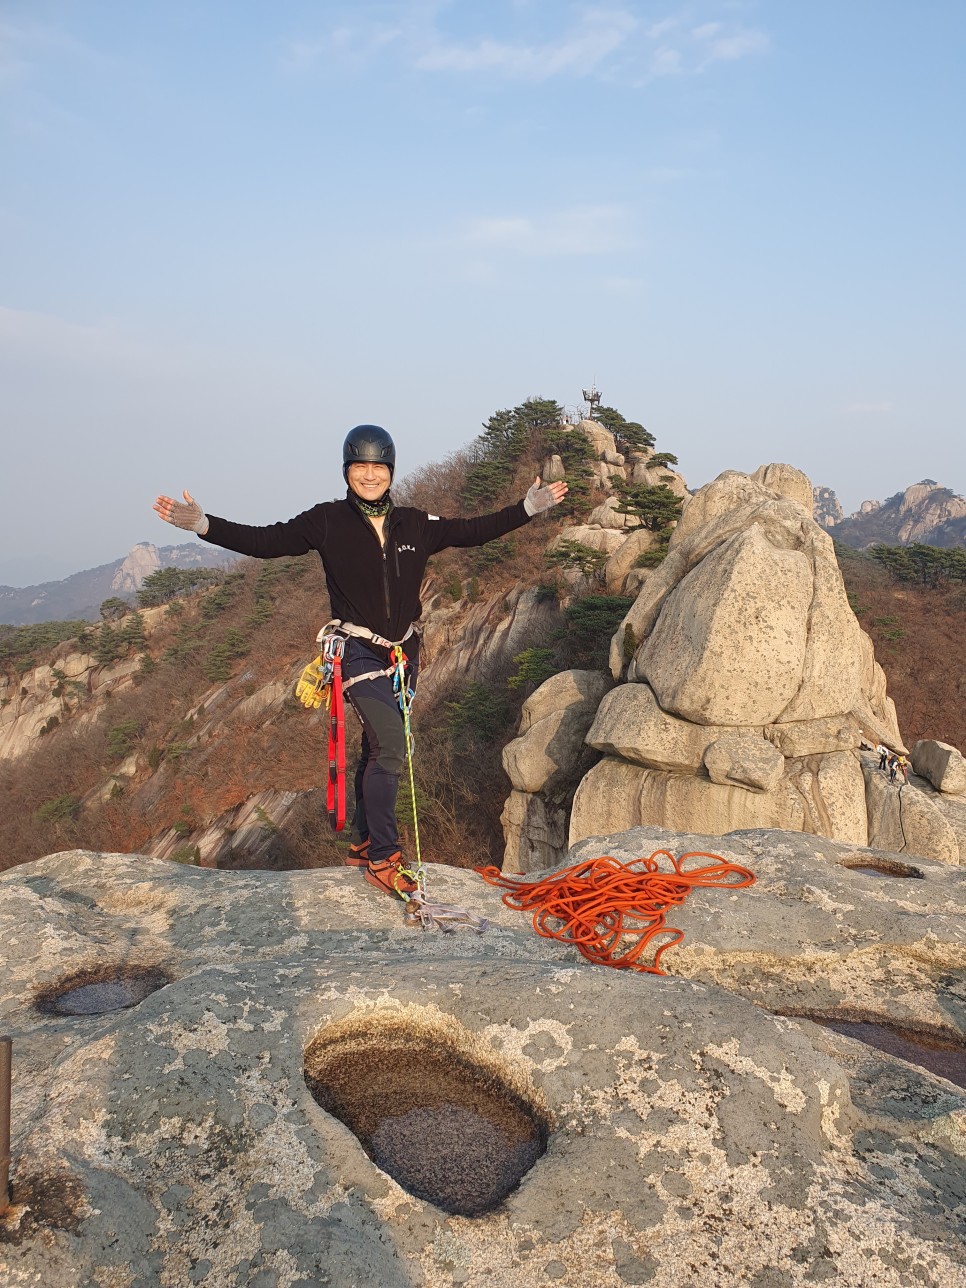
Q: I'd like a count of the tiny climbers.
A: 3